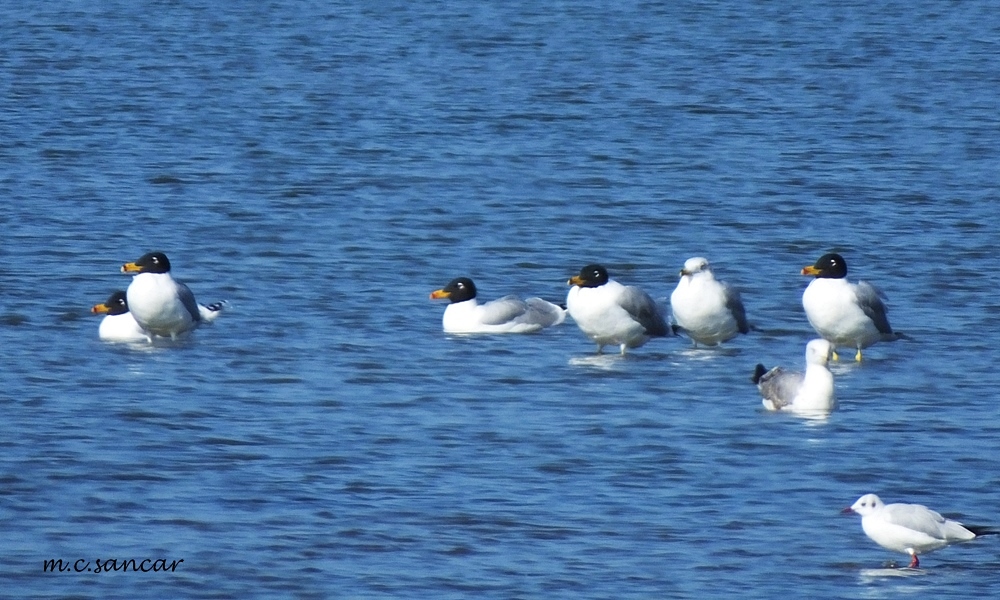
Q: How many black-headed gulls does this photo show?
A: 5